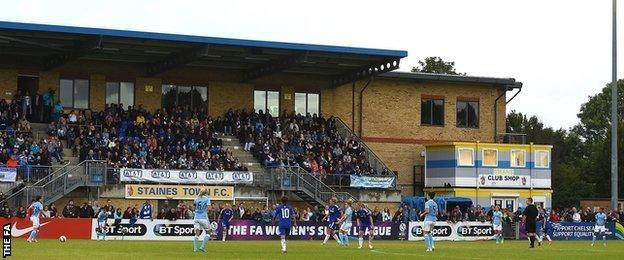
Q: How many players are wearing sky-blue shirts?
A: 7